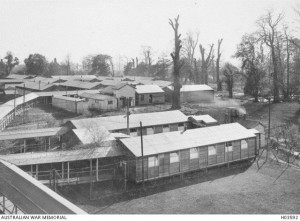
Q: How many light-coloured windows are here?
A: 10